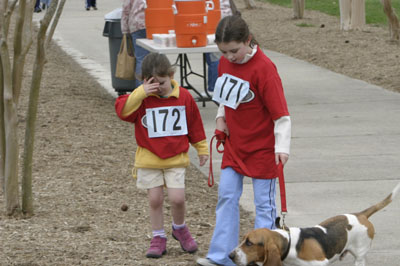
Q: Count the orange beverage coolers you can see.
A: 3